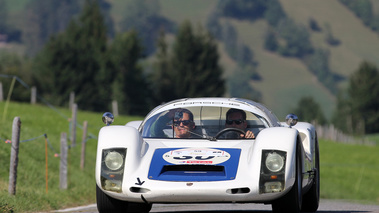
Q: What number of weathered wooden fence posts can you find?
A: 8